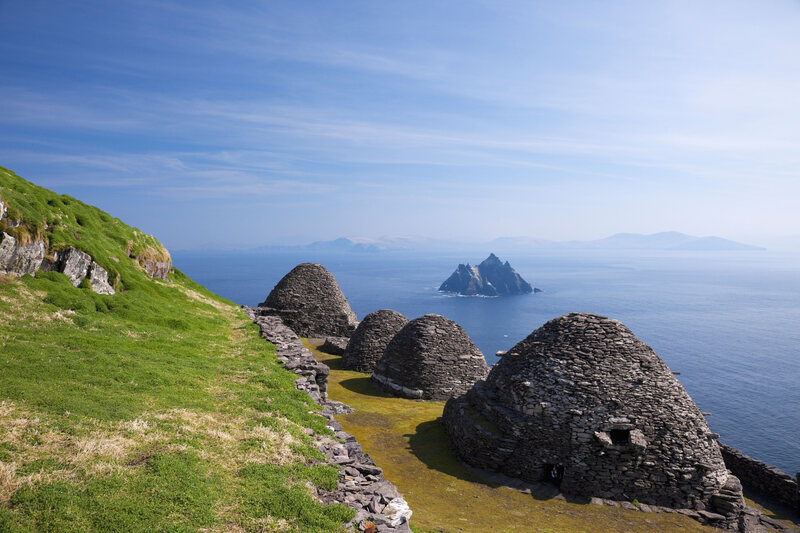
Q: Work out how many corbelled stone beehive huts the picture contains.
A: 4